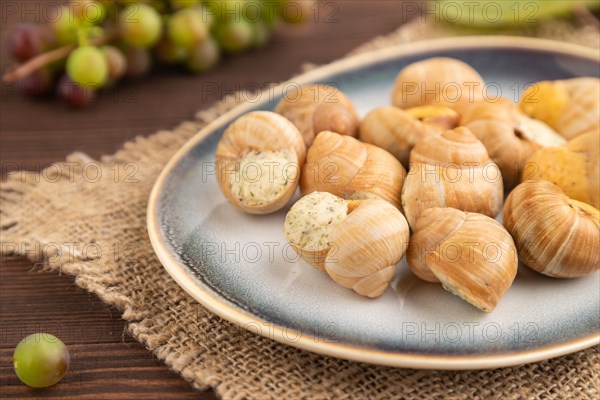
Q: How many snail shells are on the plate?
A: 12